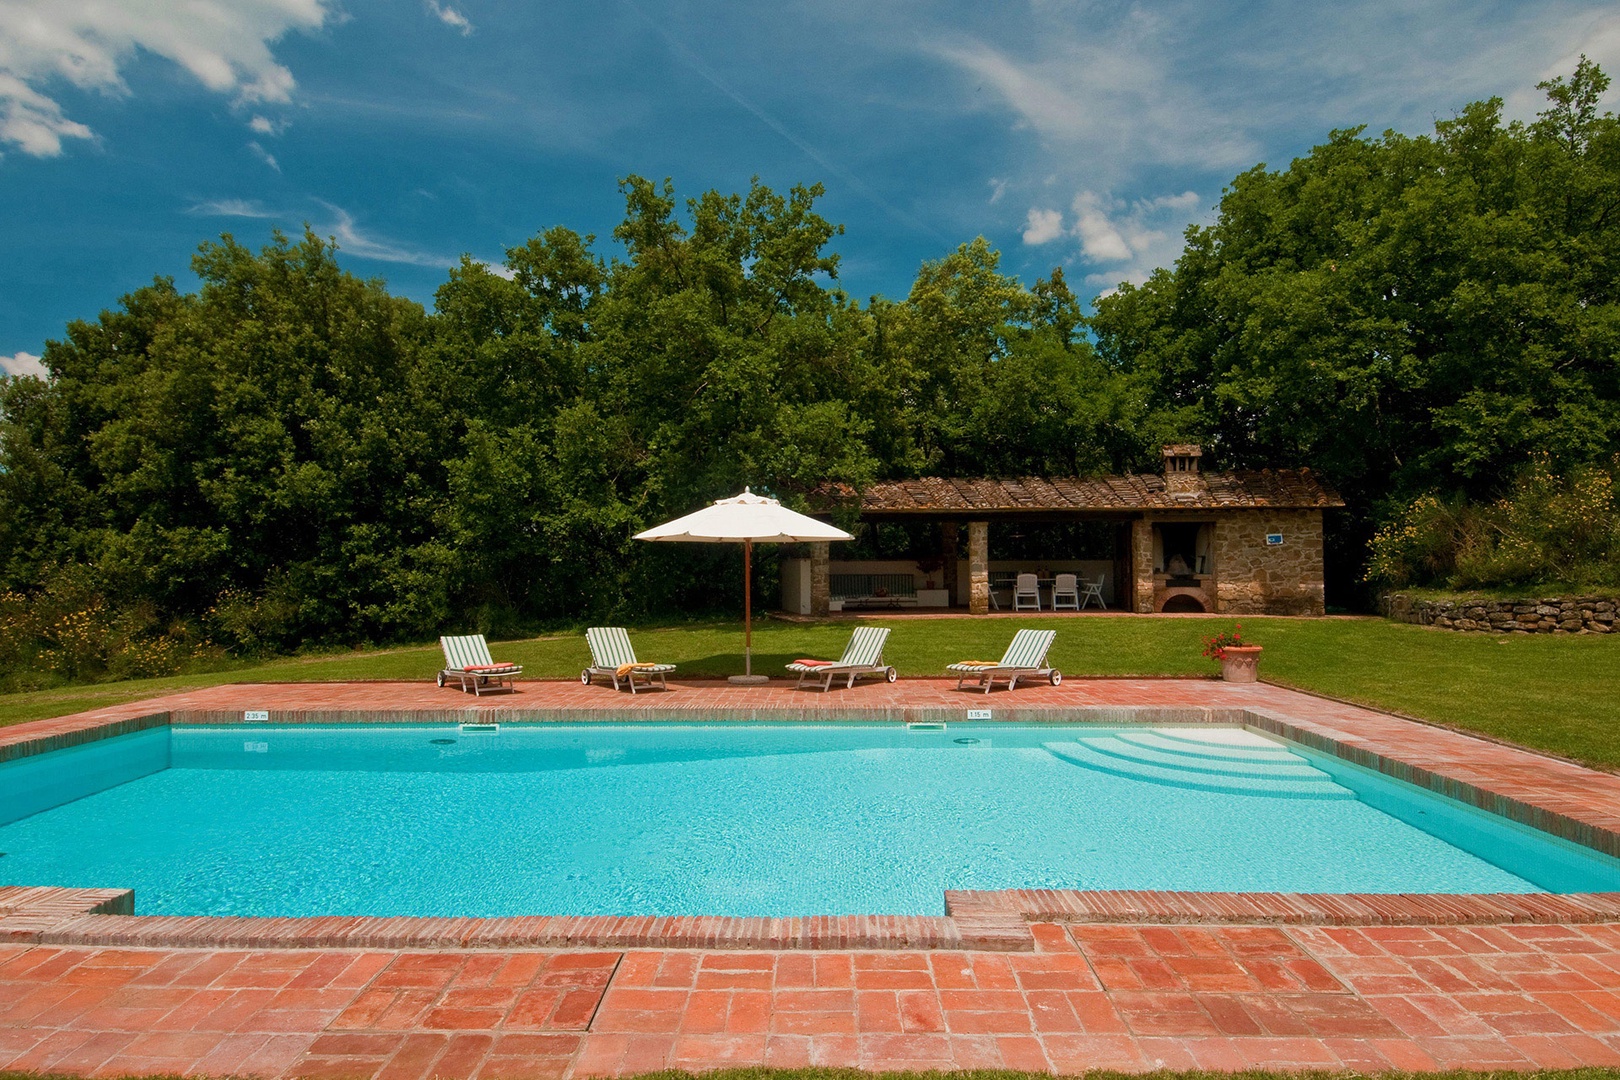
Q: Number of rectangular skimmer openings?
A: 2